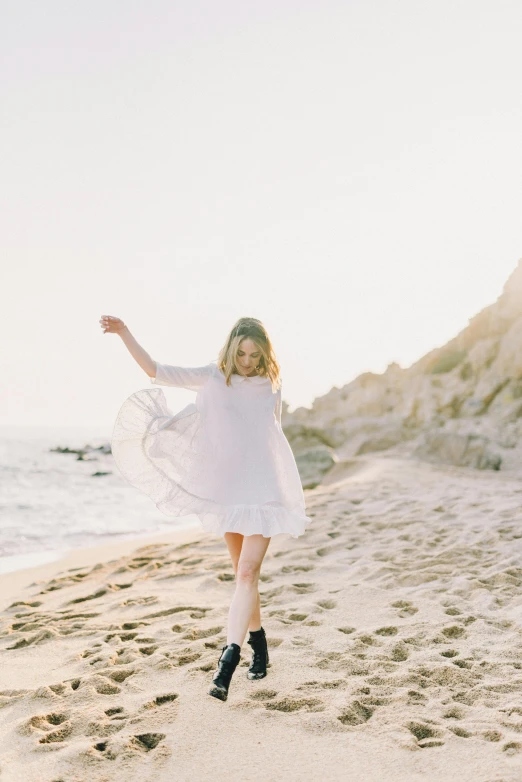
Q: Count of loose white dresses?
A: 1